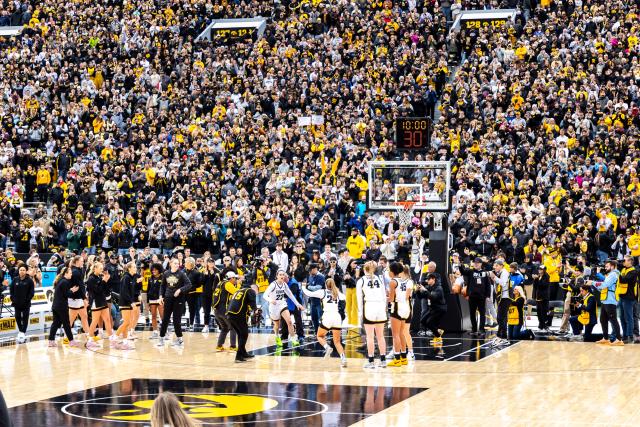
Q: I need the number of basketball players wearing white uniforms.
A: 5